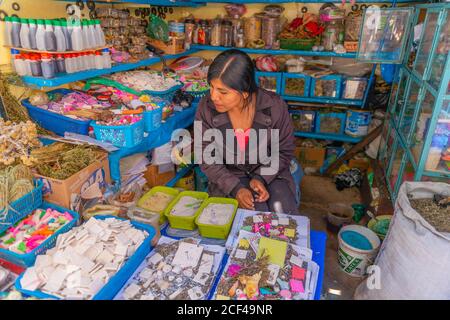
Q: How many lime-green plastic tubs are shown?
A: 3